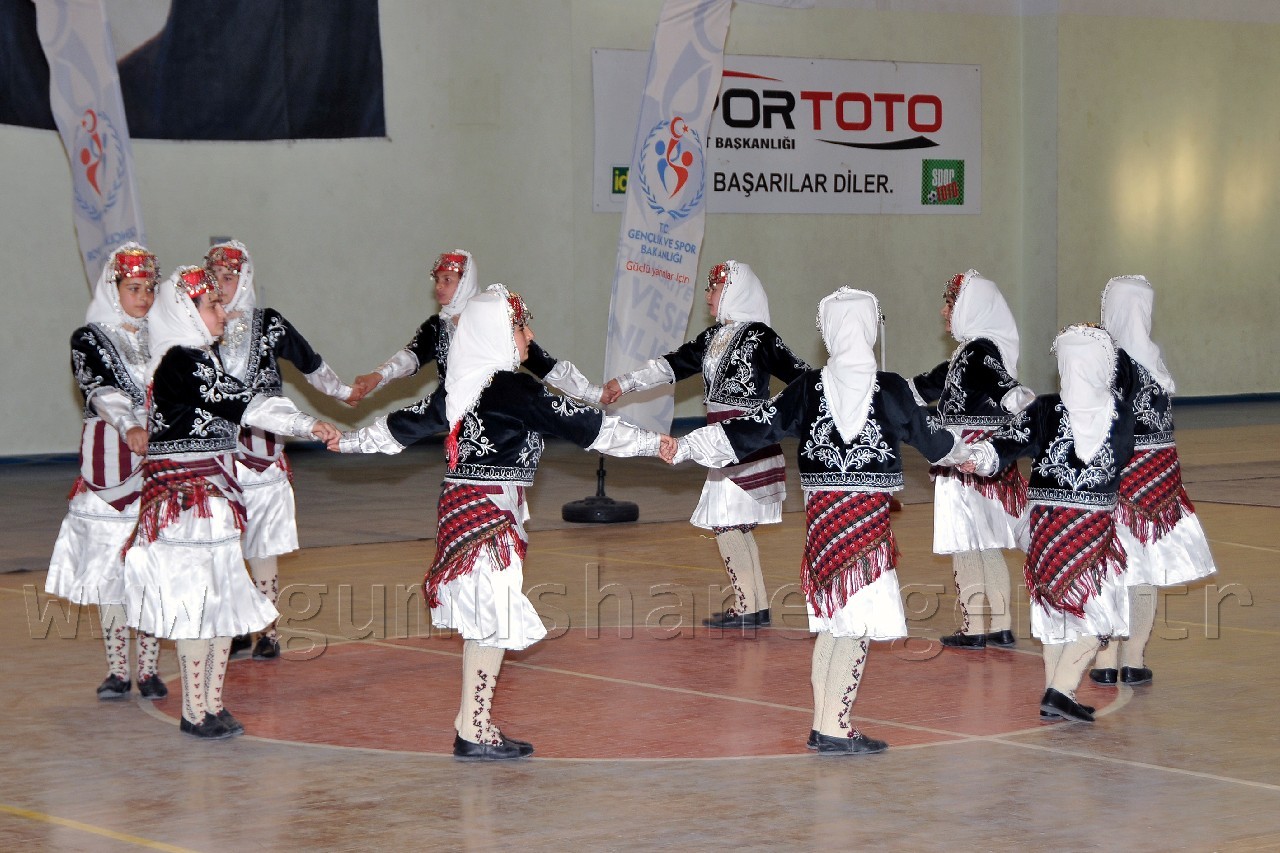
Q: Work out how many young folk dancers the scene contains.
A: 10